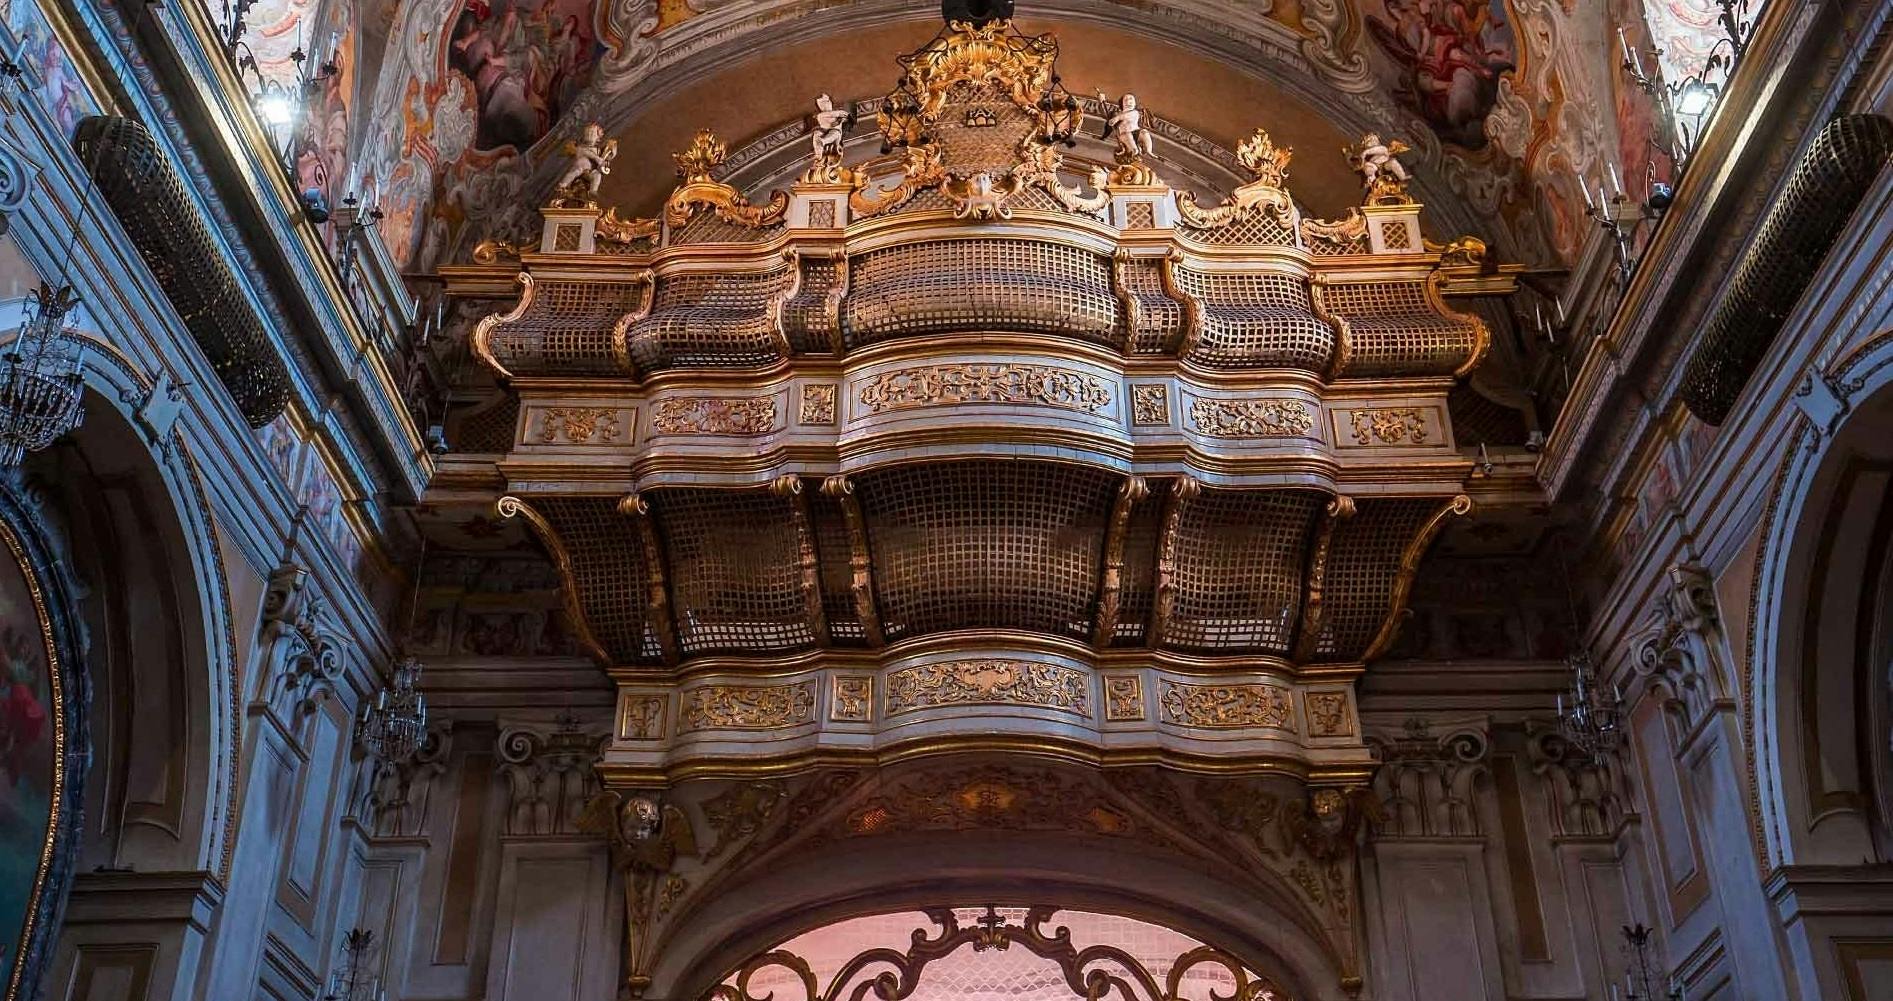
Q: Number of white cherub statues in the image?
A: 4